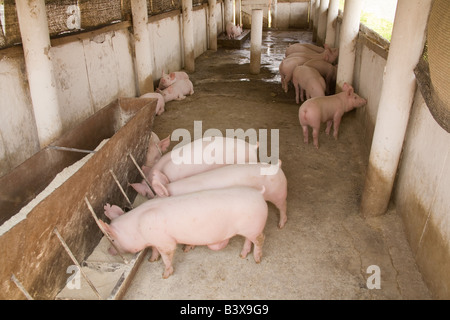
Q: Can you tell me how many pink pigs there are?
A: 14